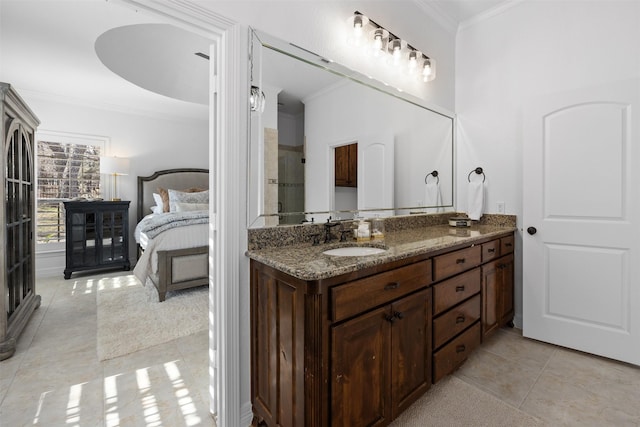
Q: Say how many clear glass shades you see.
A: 5